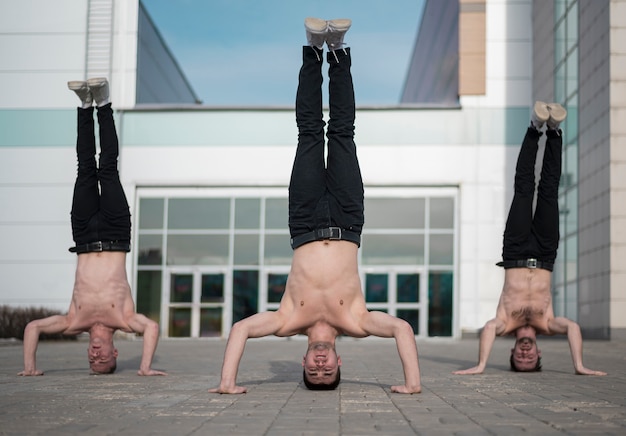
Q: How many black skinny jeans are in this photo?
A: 3